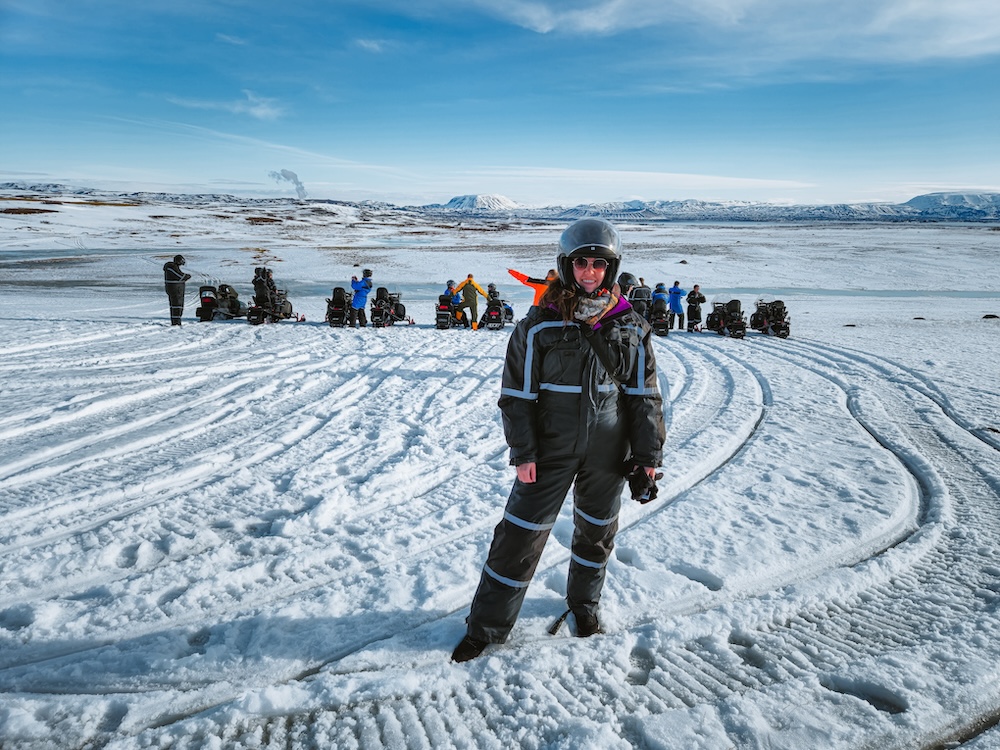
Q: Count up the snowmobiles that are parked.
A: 9